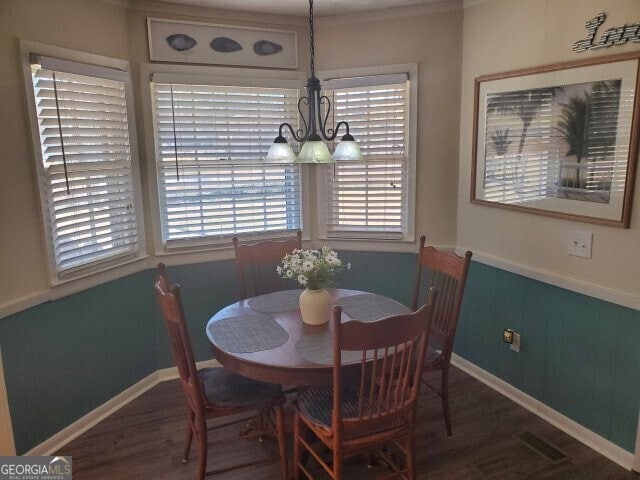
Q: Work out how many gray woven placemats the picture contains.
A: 4